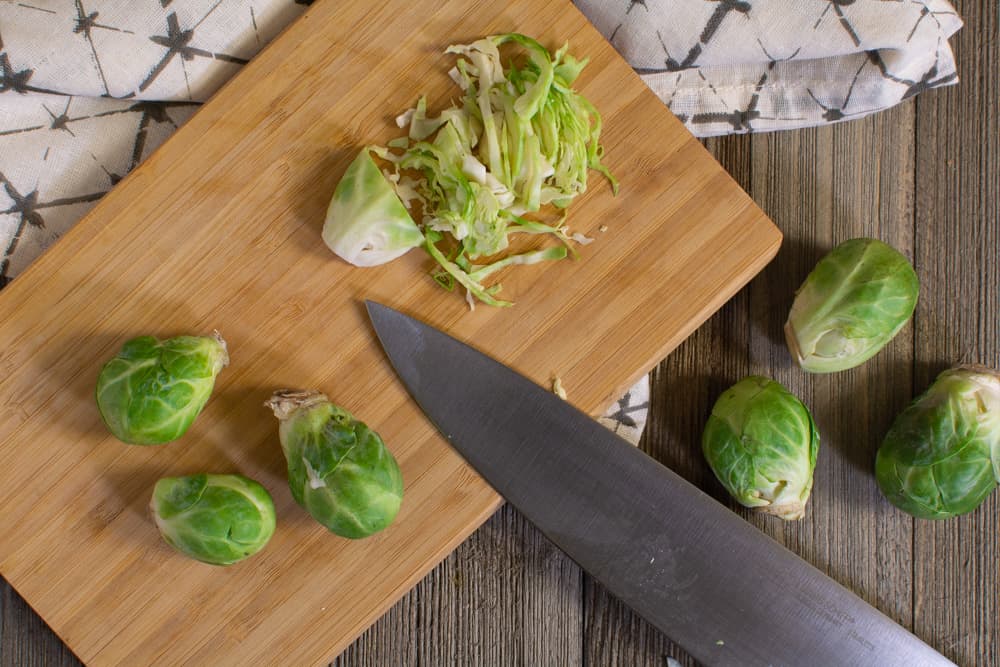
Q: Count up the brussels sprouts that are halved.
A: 1